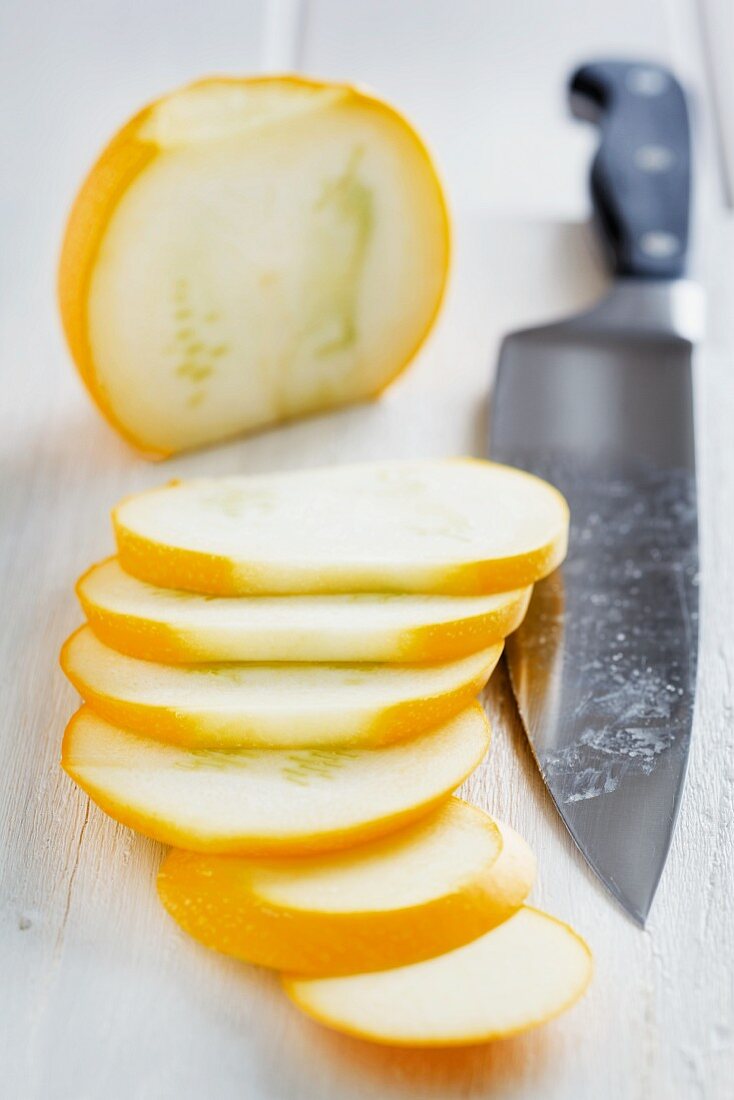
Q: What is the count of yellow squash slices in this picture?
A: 6